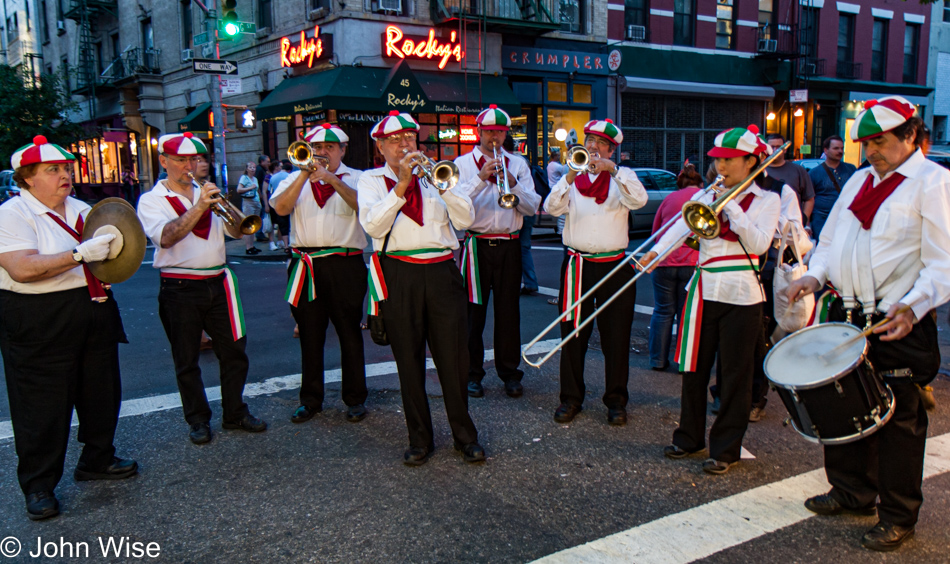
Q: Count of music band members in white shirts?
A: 8